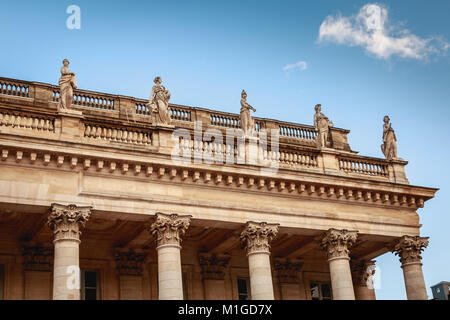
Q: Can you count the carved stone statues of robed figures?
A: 5